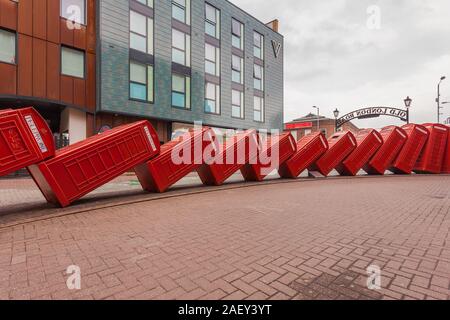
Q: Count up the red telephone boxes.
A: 12